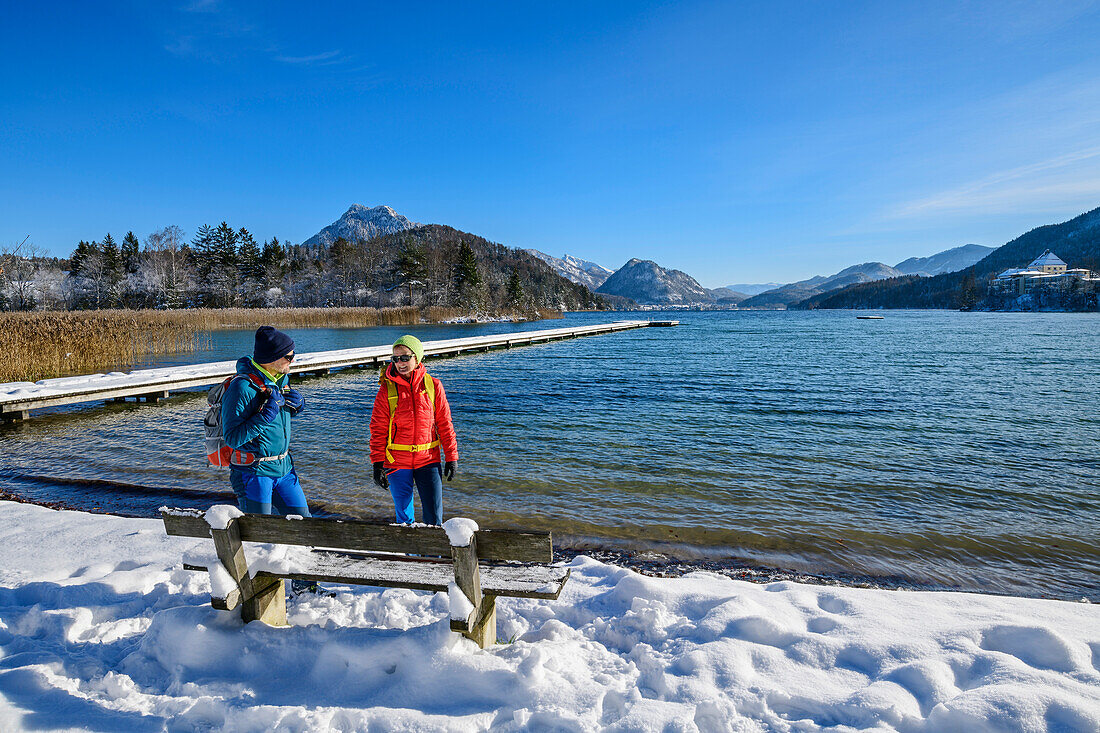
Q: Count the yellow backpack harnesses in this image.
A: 1